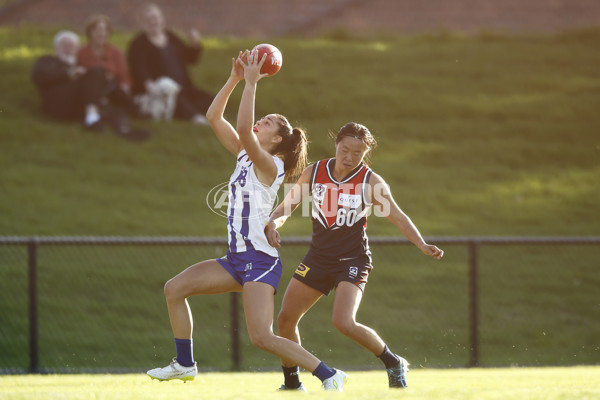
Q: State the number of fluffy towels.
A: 0